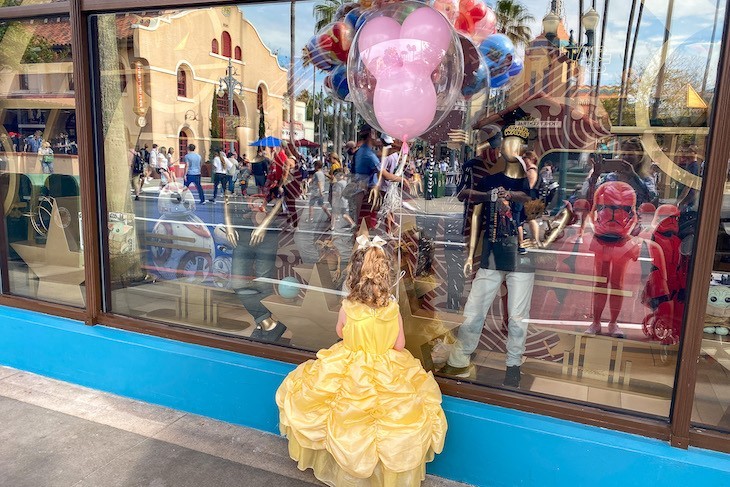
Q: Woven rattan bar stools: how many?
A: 0